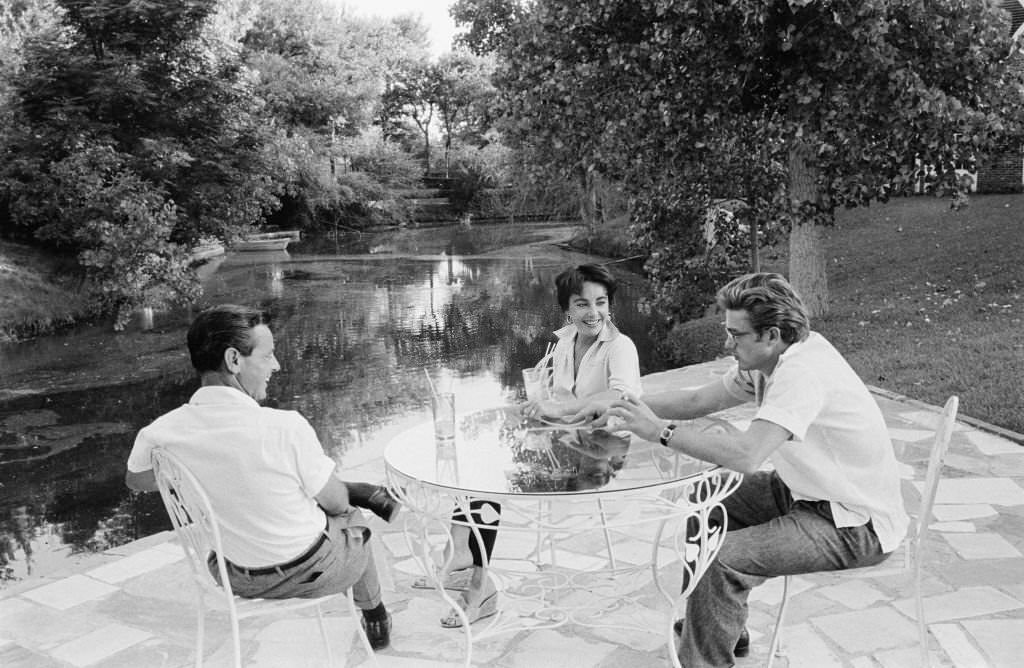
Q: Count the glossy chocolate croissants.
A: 0